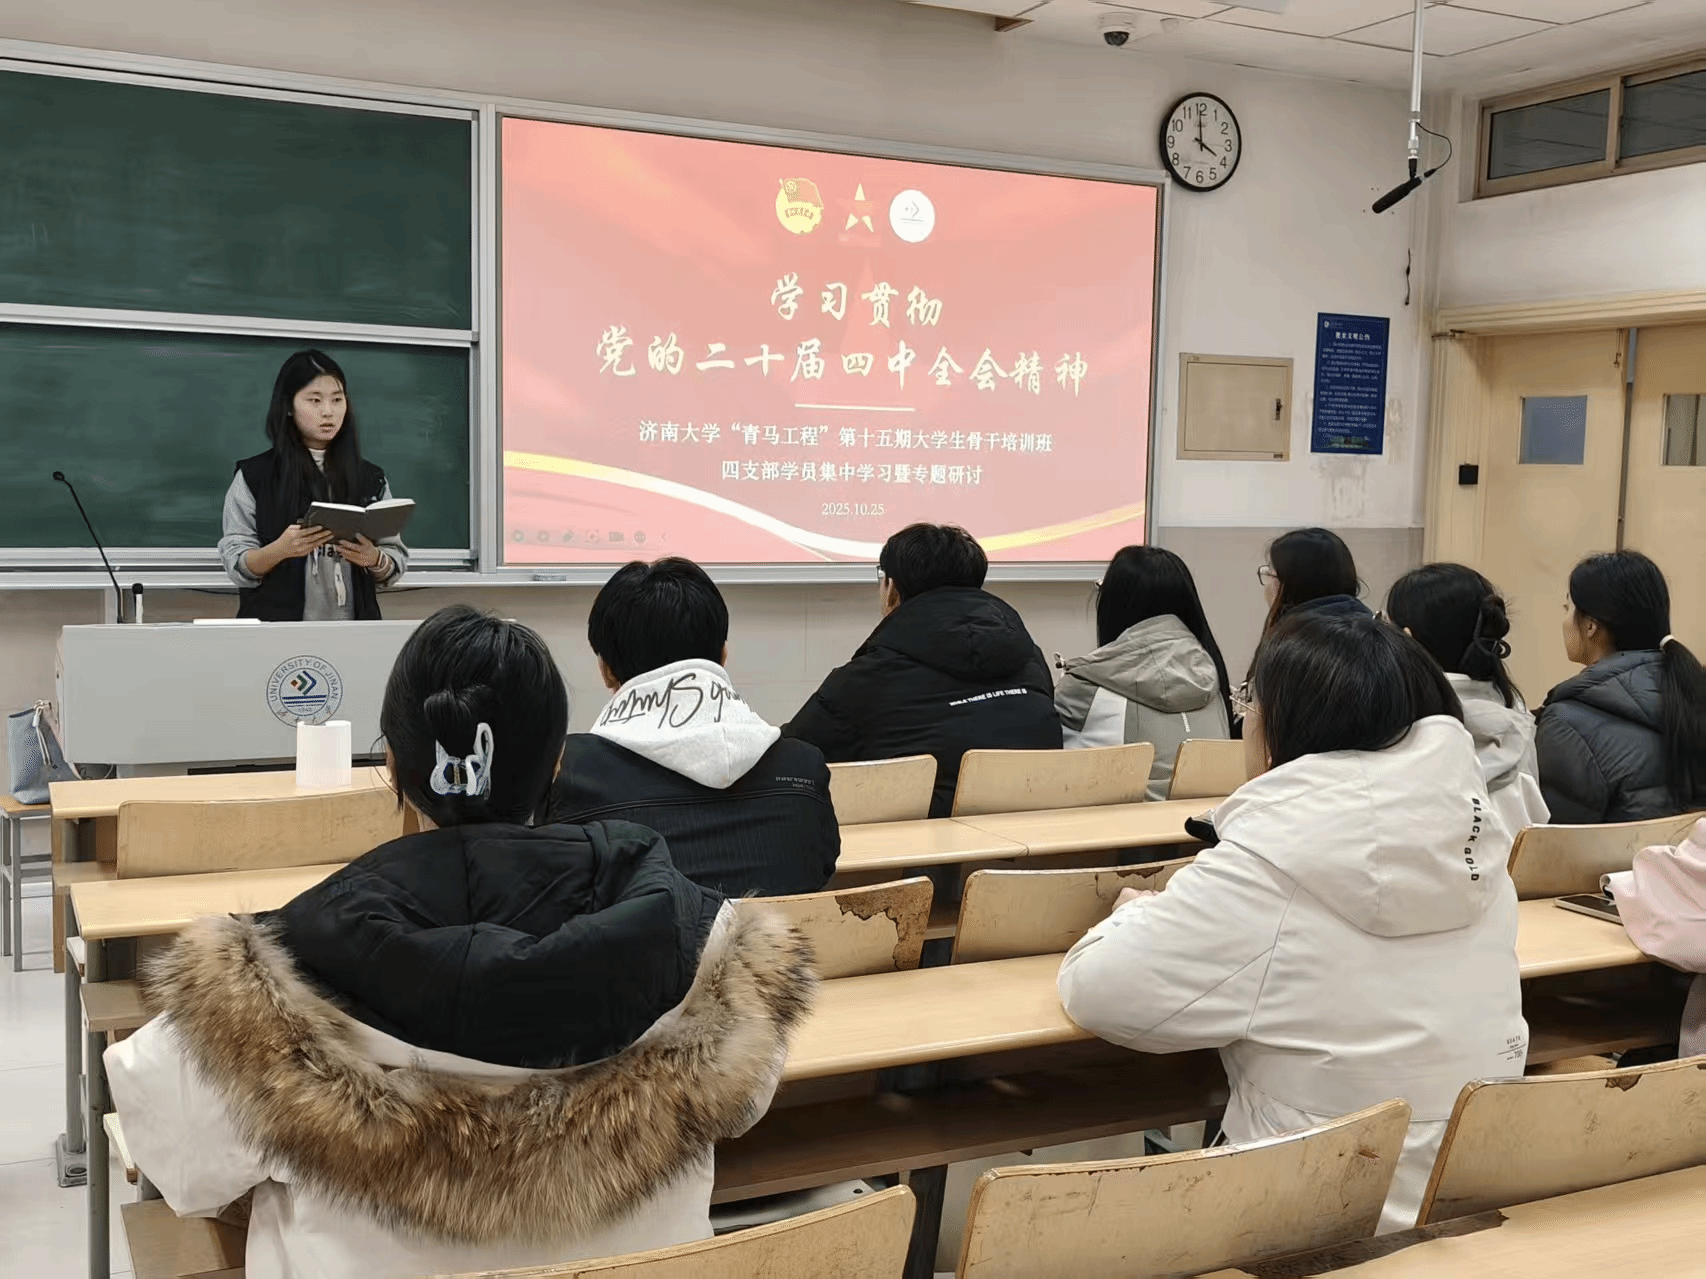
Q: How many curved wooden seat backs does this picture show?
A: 10